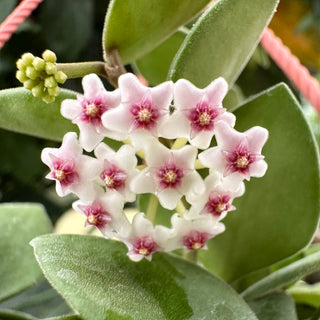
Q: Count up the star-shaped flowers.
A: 11